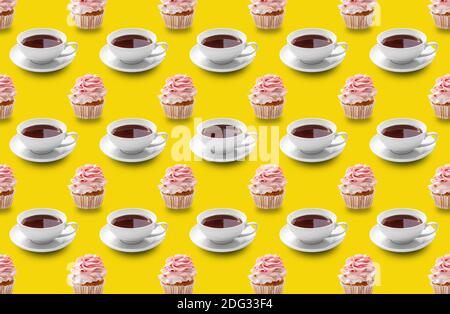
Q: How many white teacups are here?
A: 15